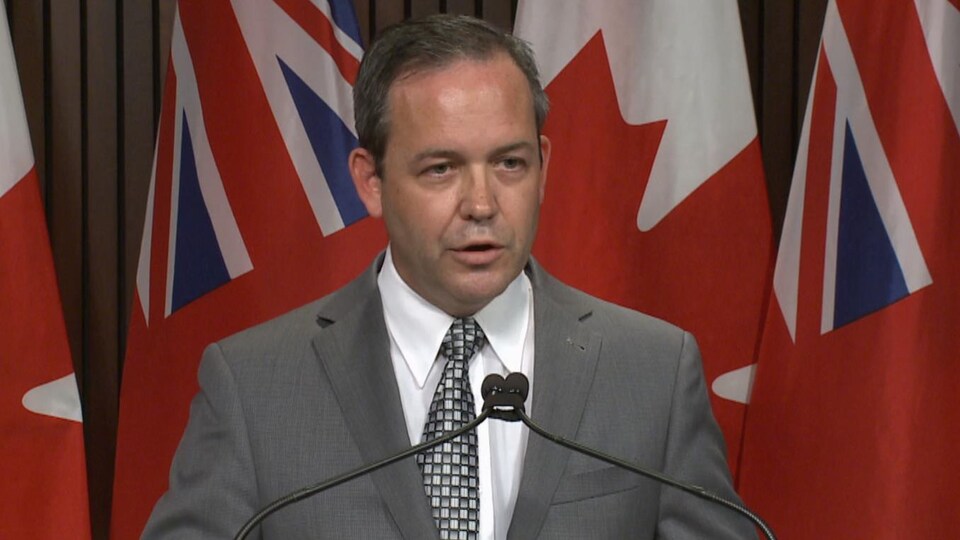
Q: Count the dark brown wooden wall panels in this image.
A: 13